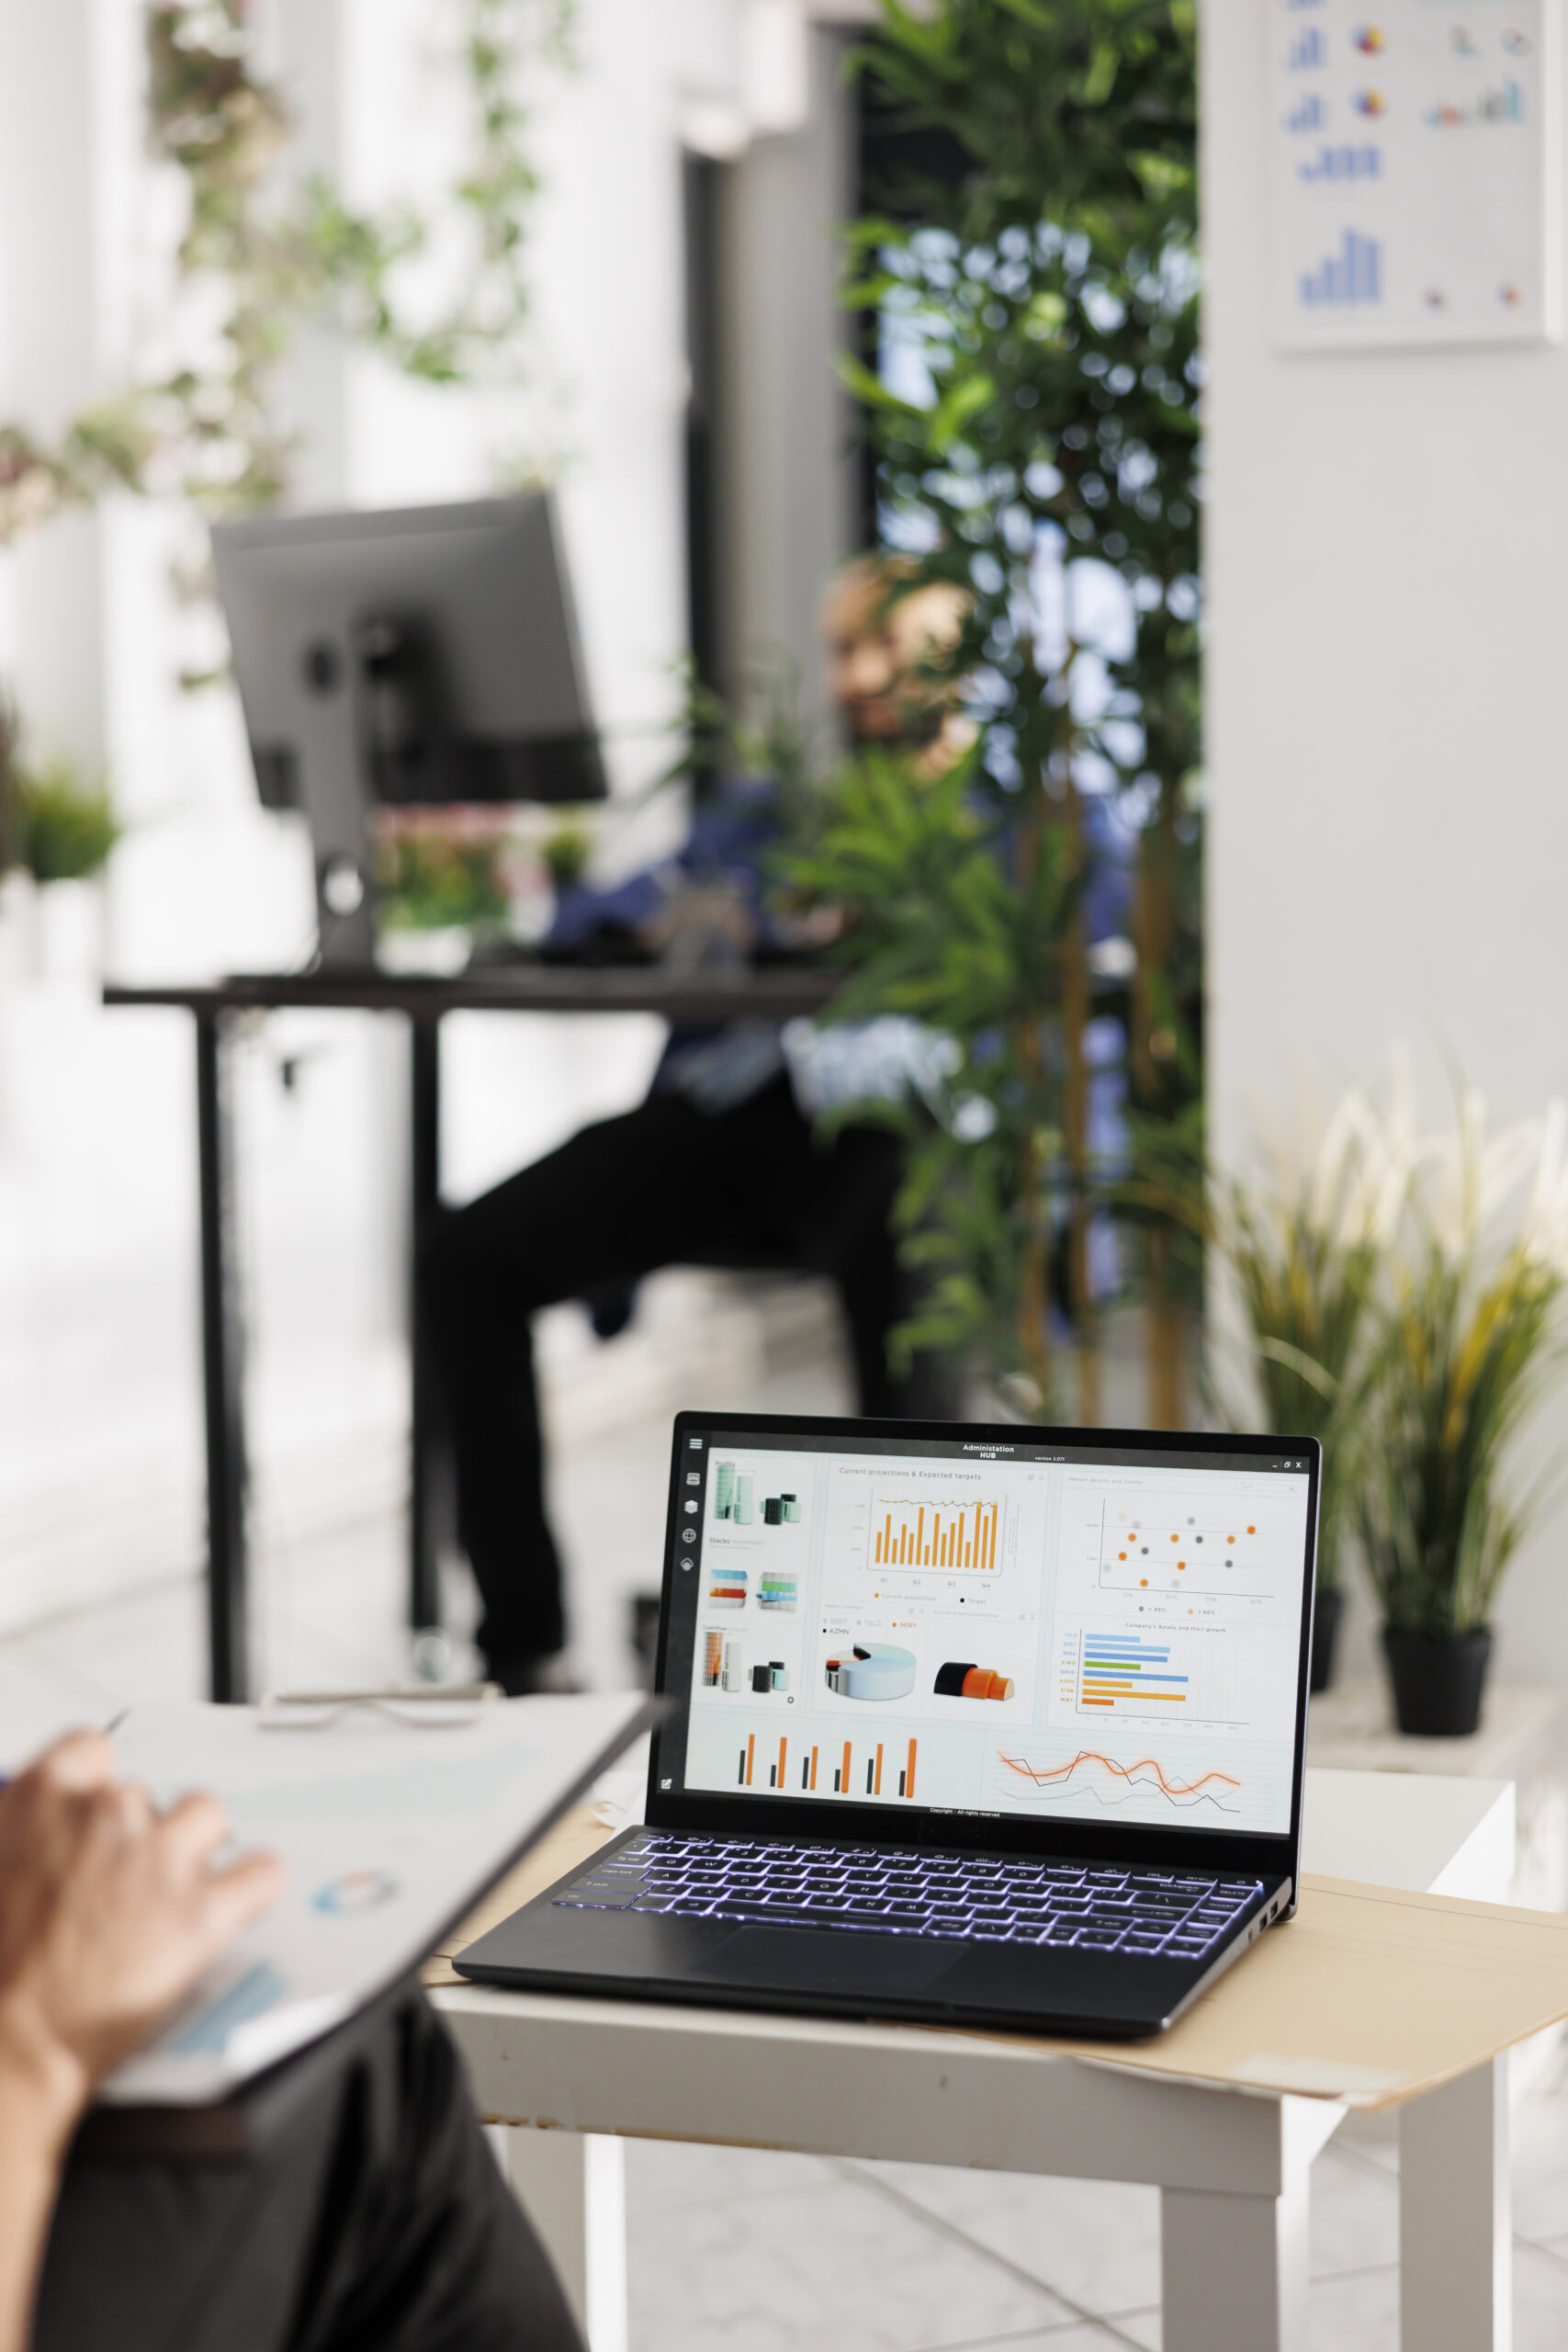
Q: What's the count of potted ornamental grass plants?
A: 2